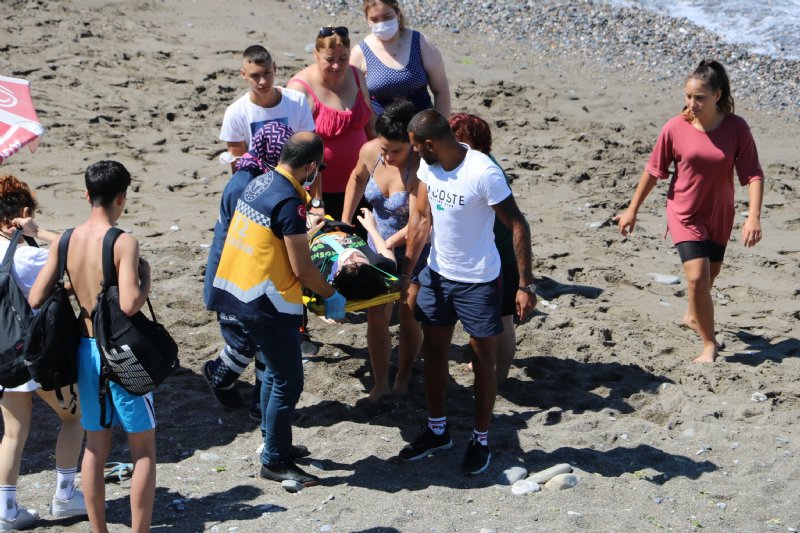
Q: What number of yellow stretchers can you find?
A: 1